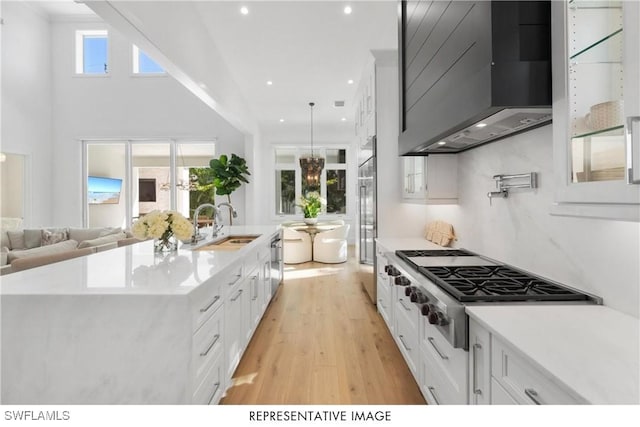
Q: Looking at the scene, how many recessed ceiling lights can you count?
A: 6